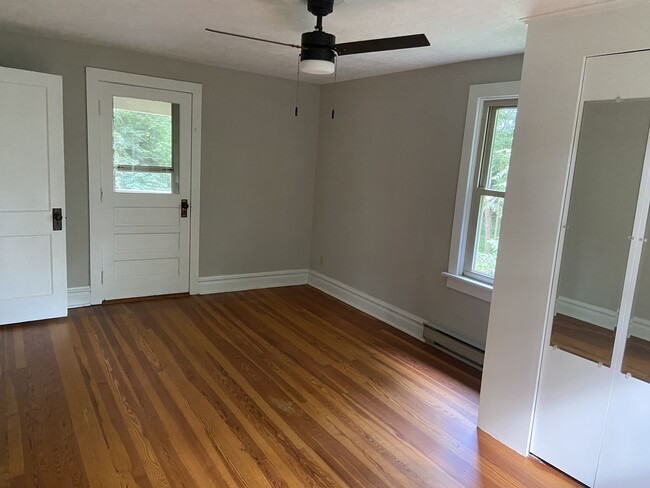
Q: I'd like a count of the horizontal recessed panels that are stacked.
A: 3